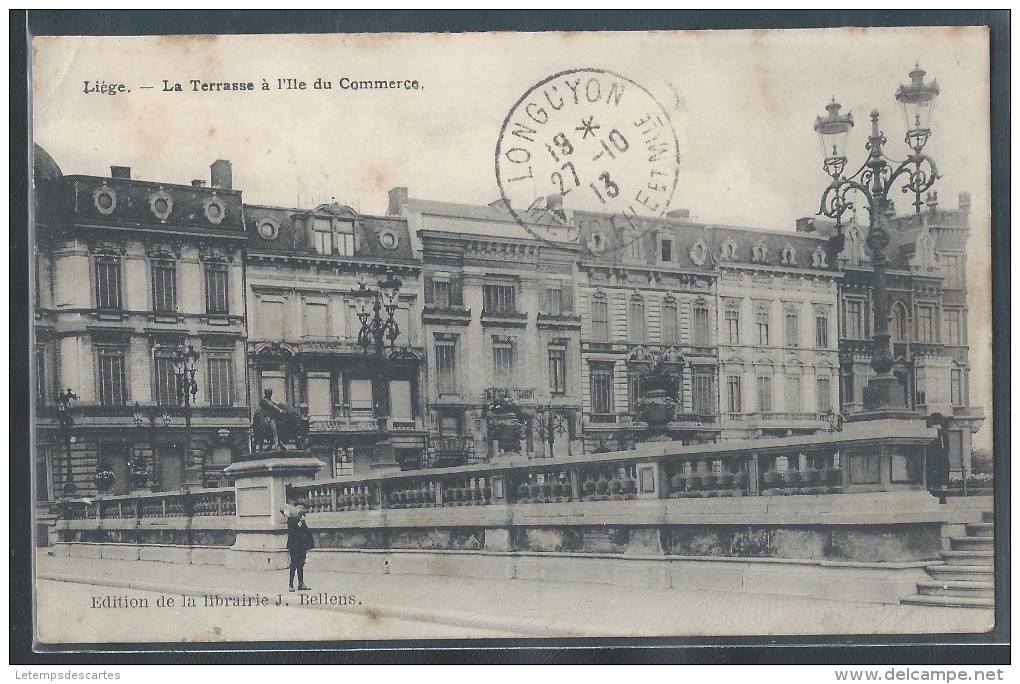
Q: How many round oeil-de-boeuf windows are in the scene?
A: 11